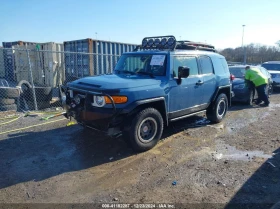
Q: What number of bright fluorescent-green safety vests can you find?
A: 1